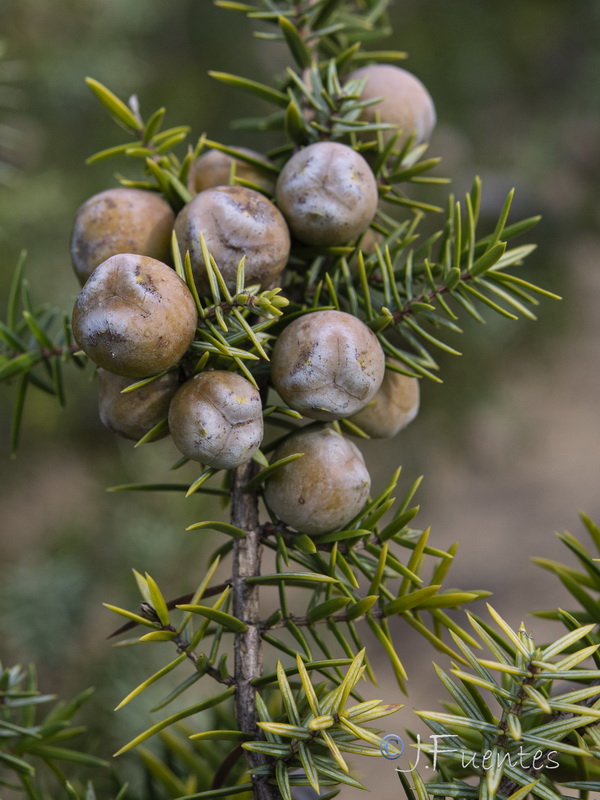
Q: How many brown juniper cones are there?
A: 11